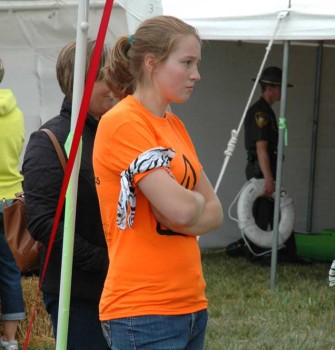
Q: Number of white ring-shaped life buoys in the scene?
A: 1